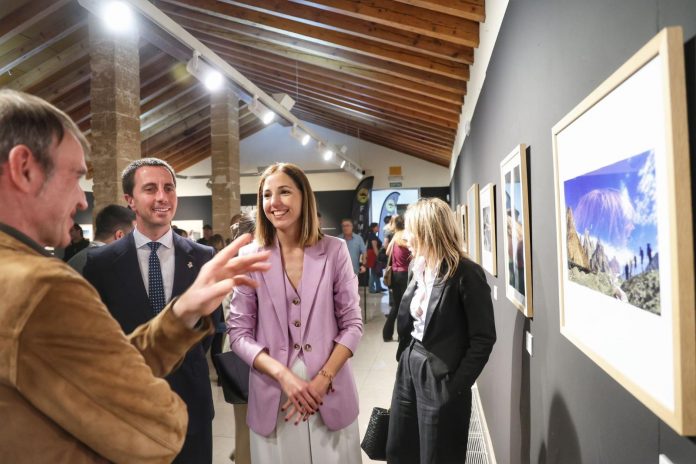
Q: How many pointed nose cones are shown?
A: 0